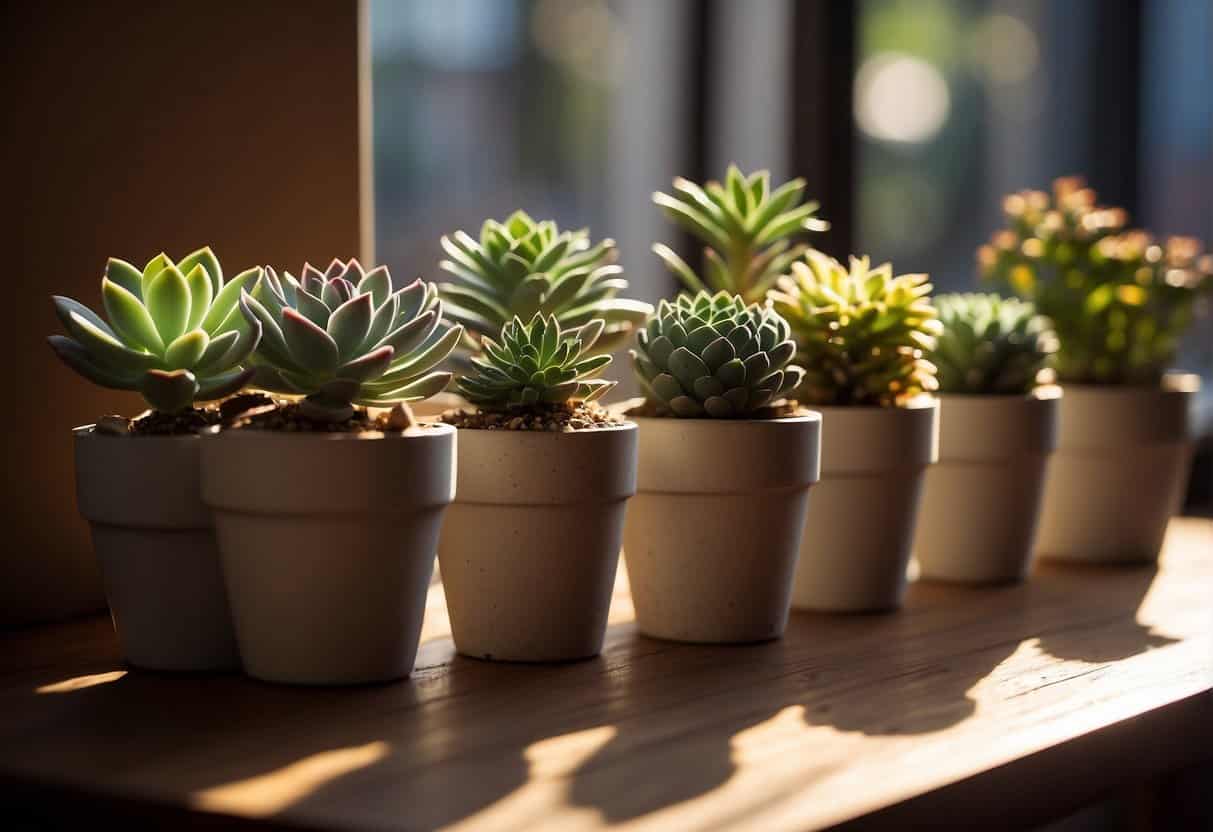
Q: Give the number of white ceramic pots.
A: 7